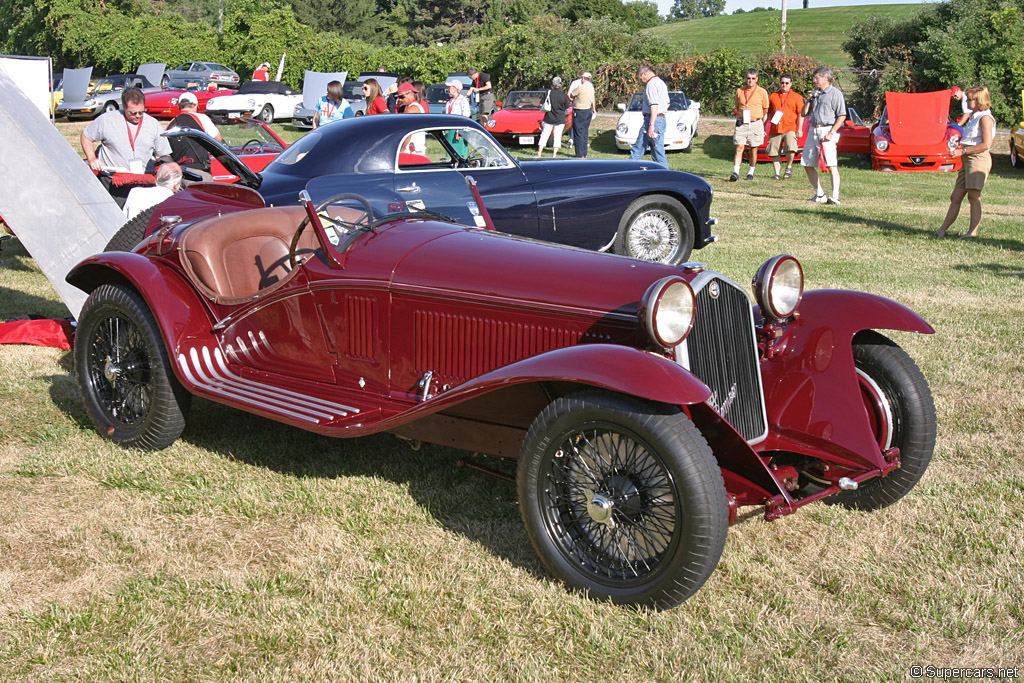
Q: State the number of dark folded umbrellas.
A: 0